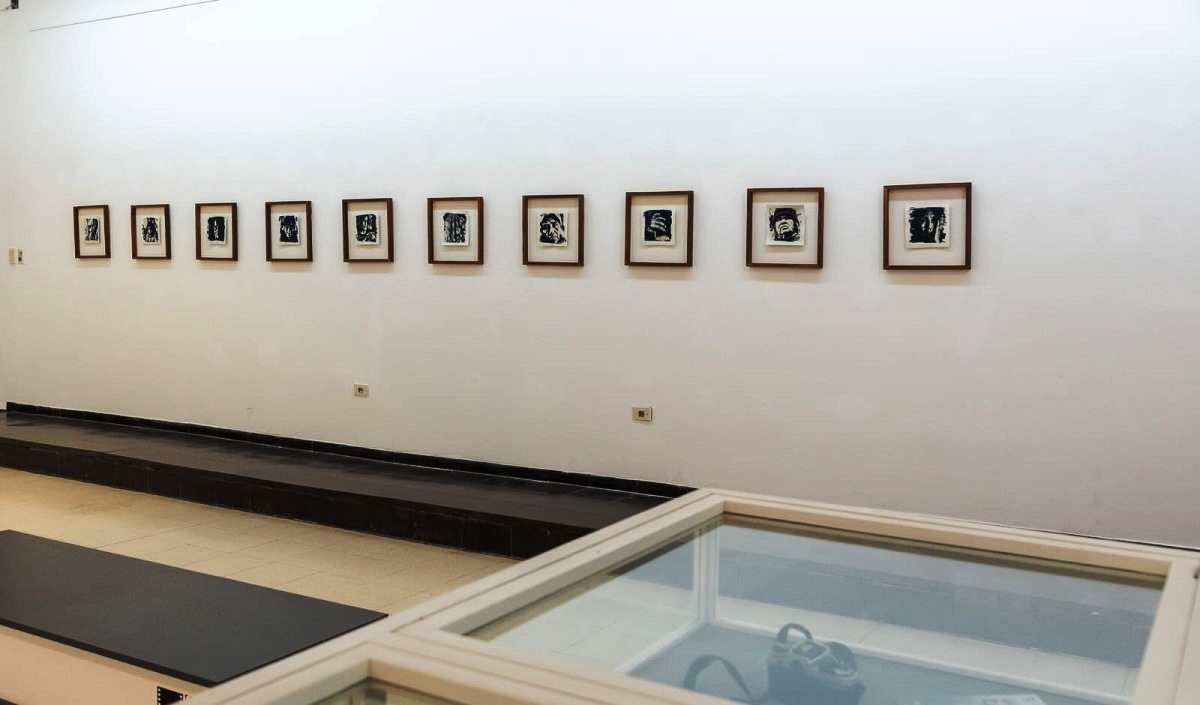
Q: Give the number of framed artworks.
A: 10